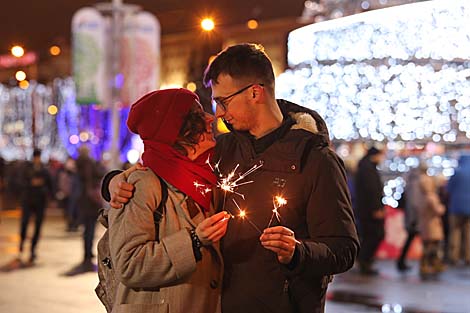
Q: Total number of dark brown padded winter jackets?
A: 1